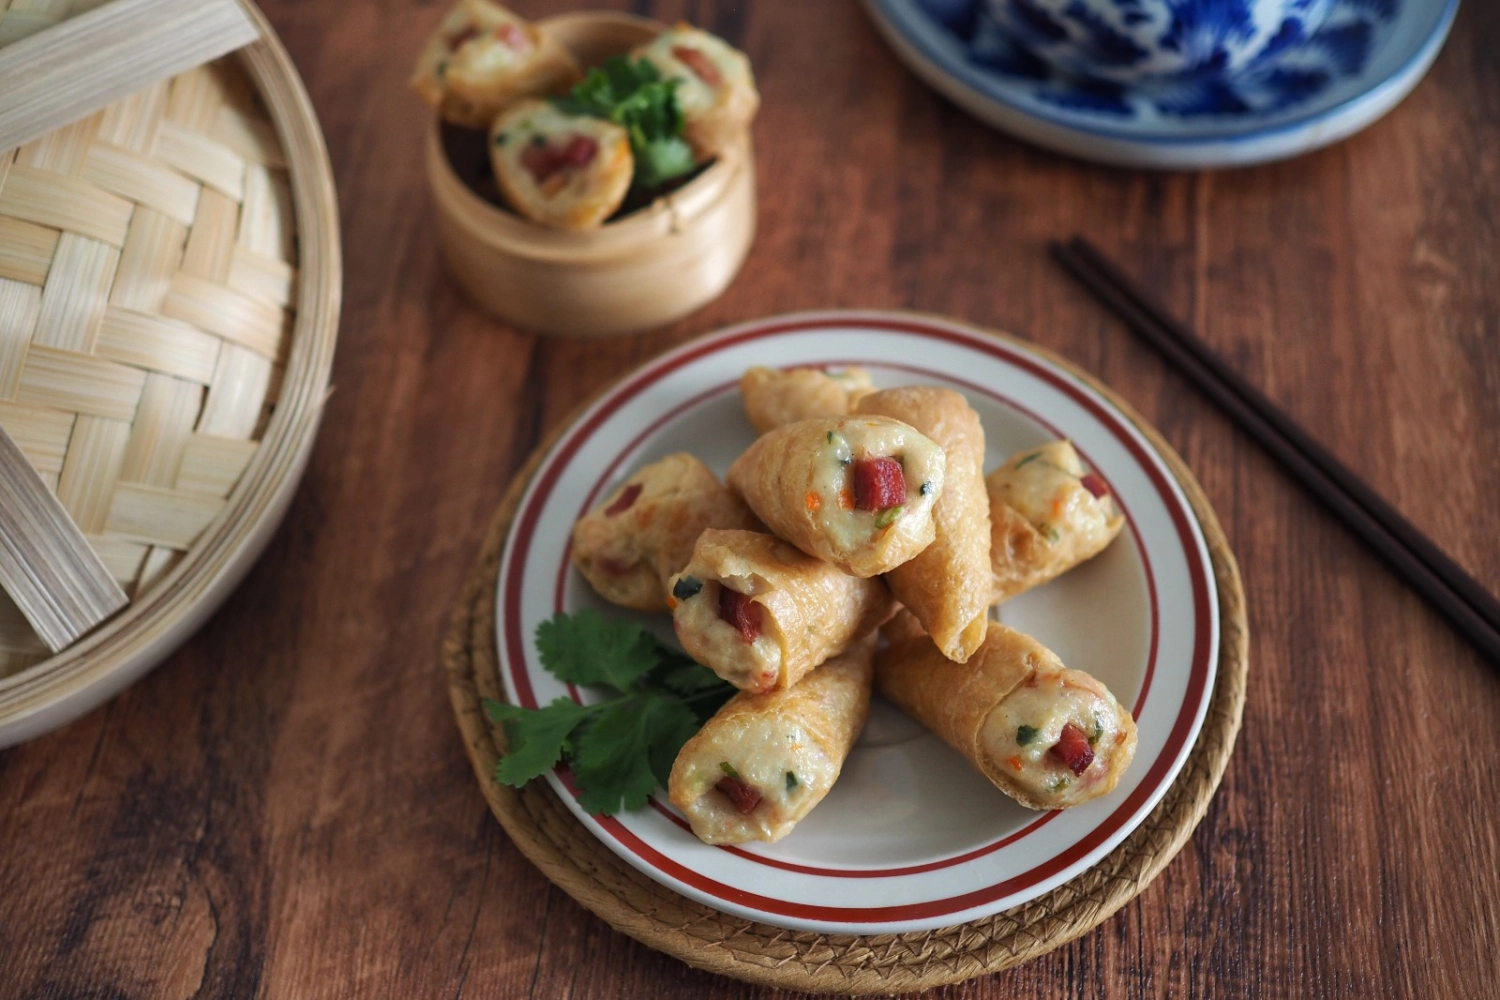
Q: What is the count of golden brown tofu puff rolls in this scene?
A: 11